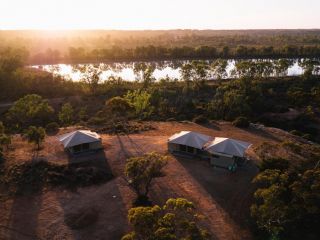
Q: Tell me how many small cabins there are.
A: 3